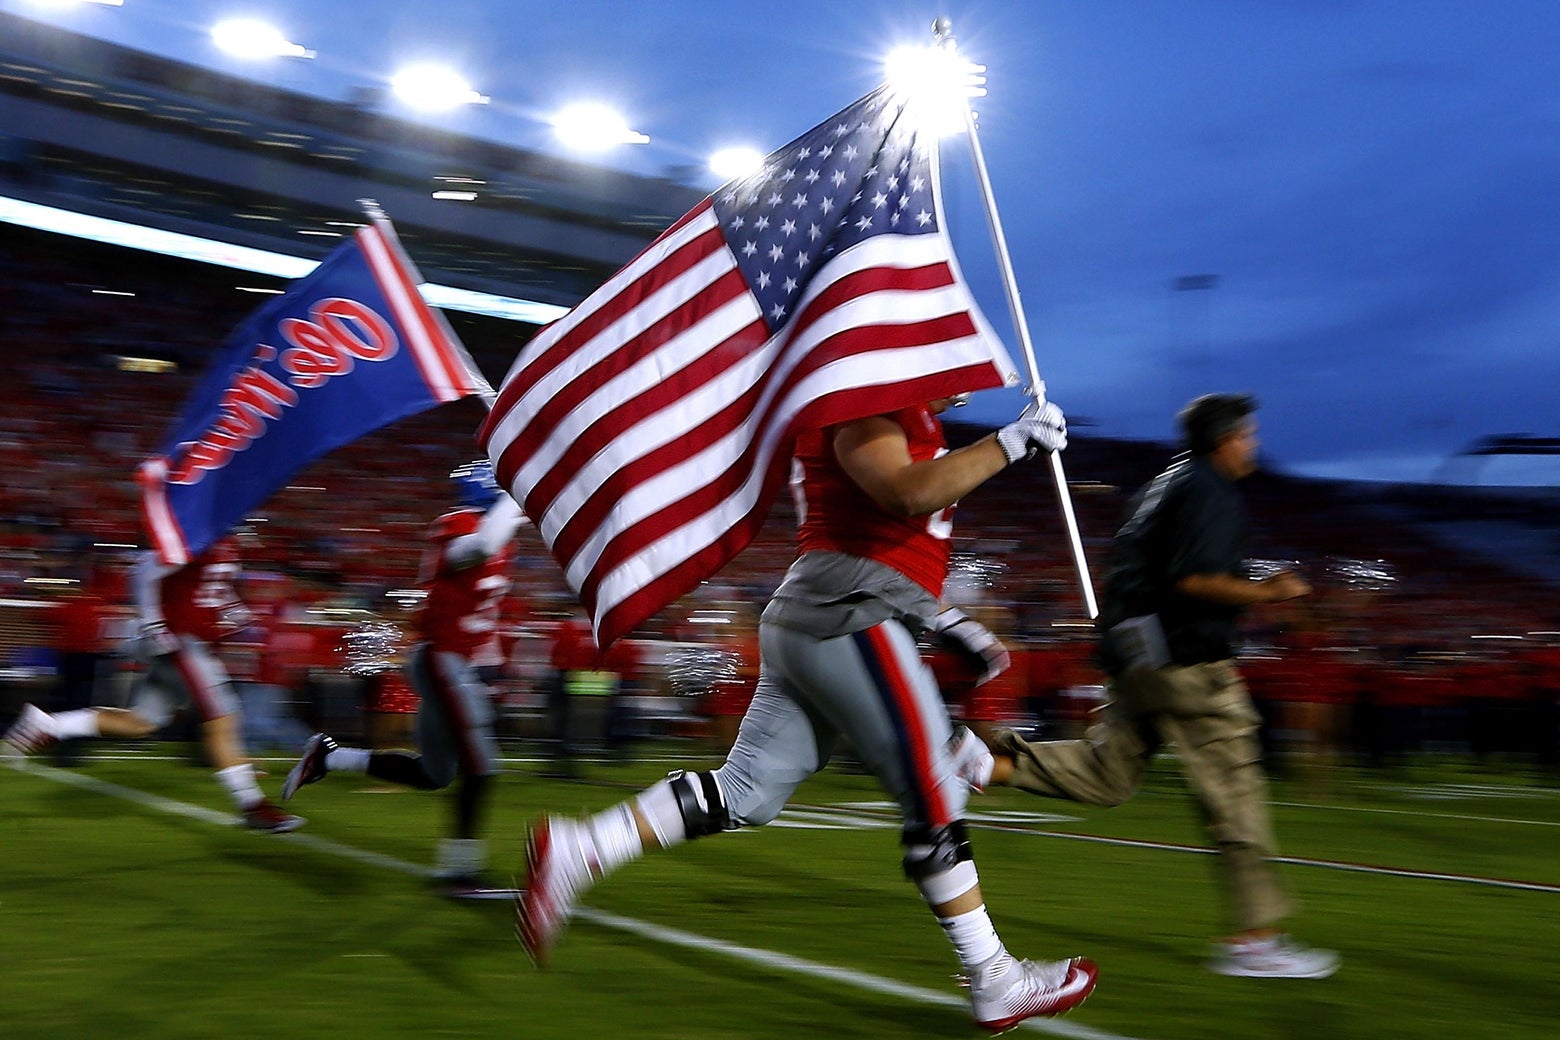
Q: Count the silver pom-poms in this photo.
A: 5